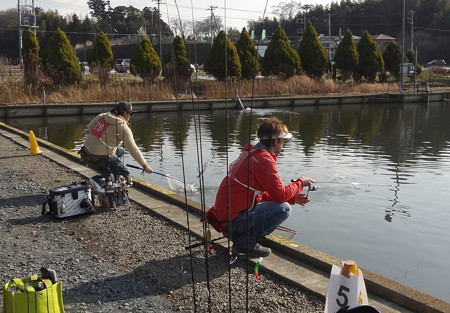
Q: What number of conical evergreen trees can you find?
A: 13